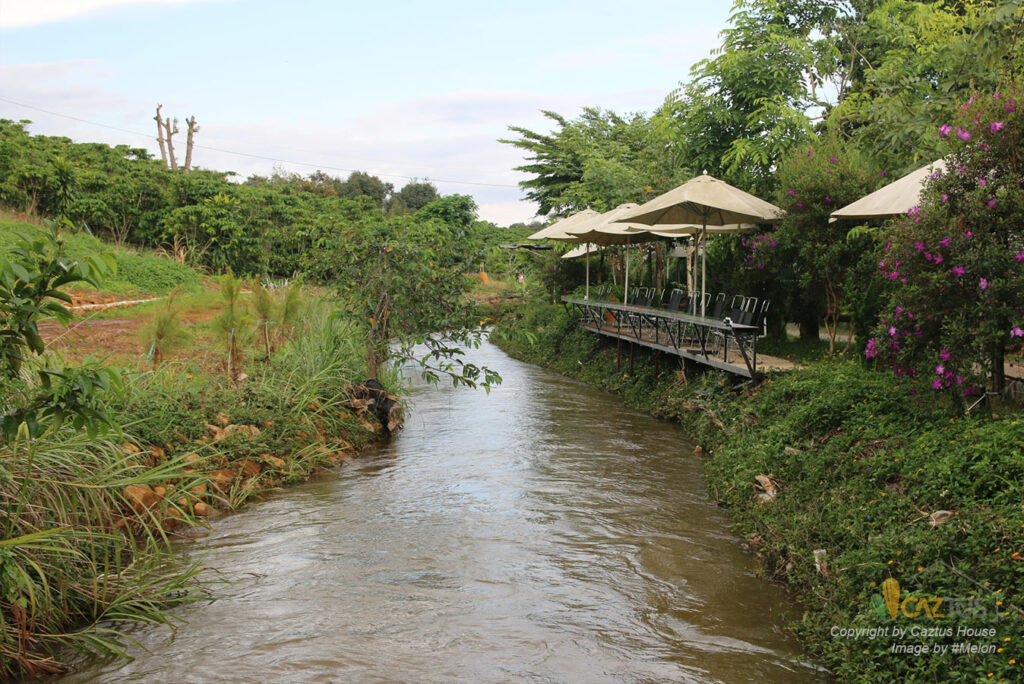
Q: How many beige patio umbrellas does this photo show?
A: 6